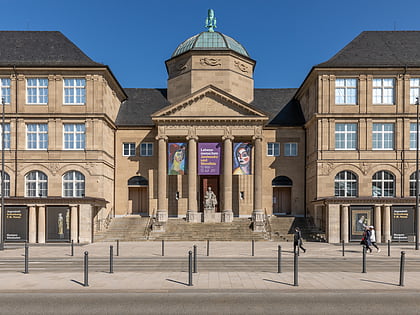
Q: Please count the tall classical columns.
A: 4